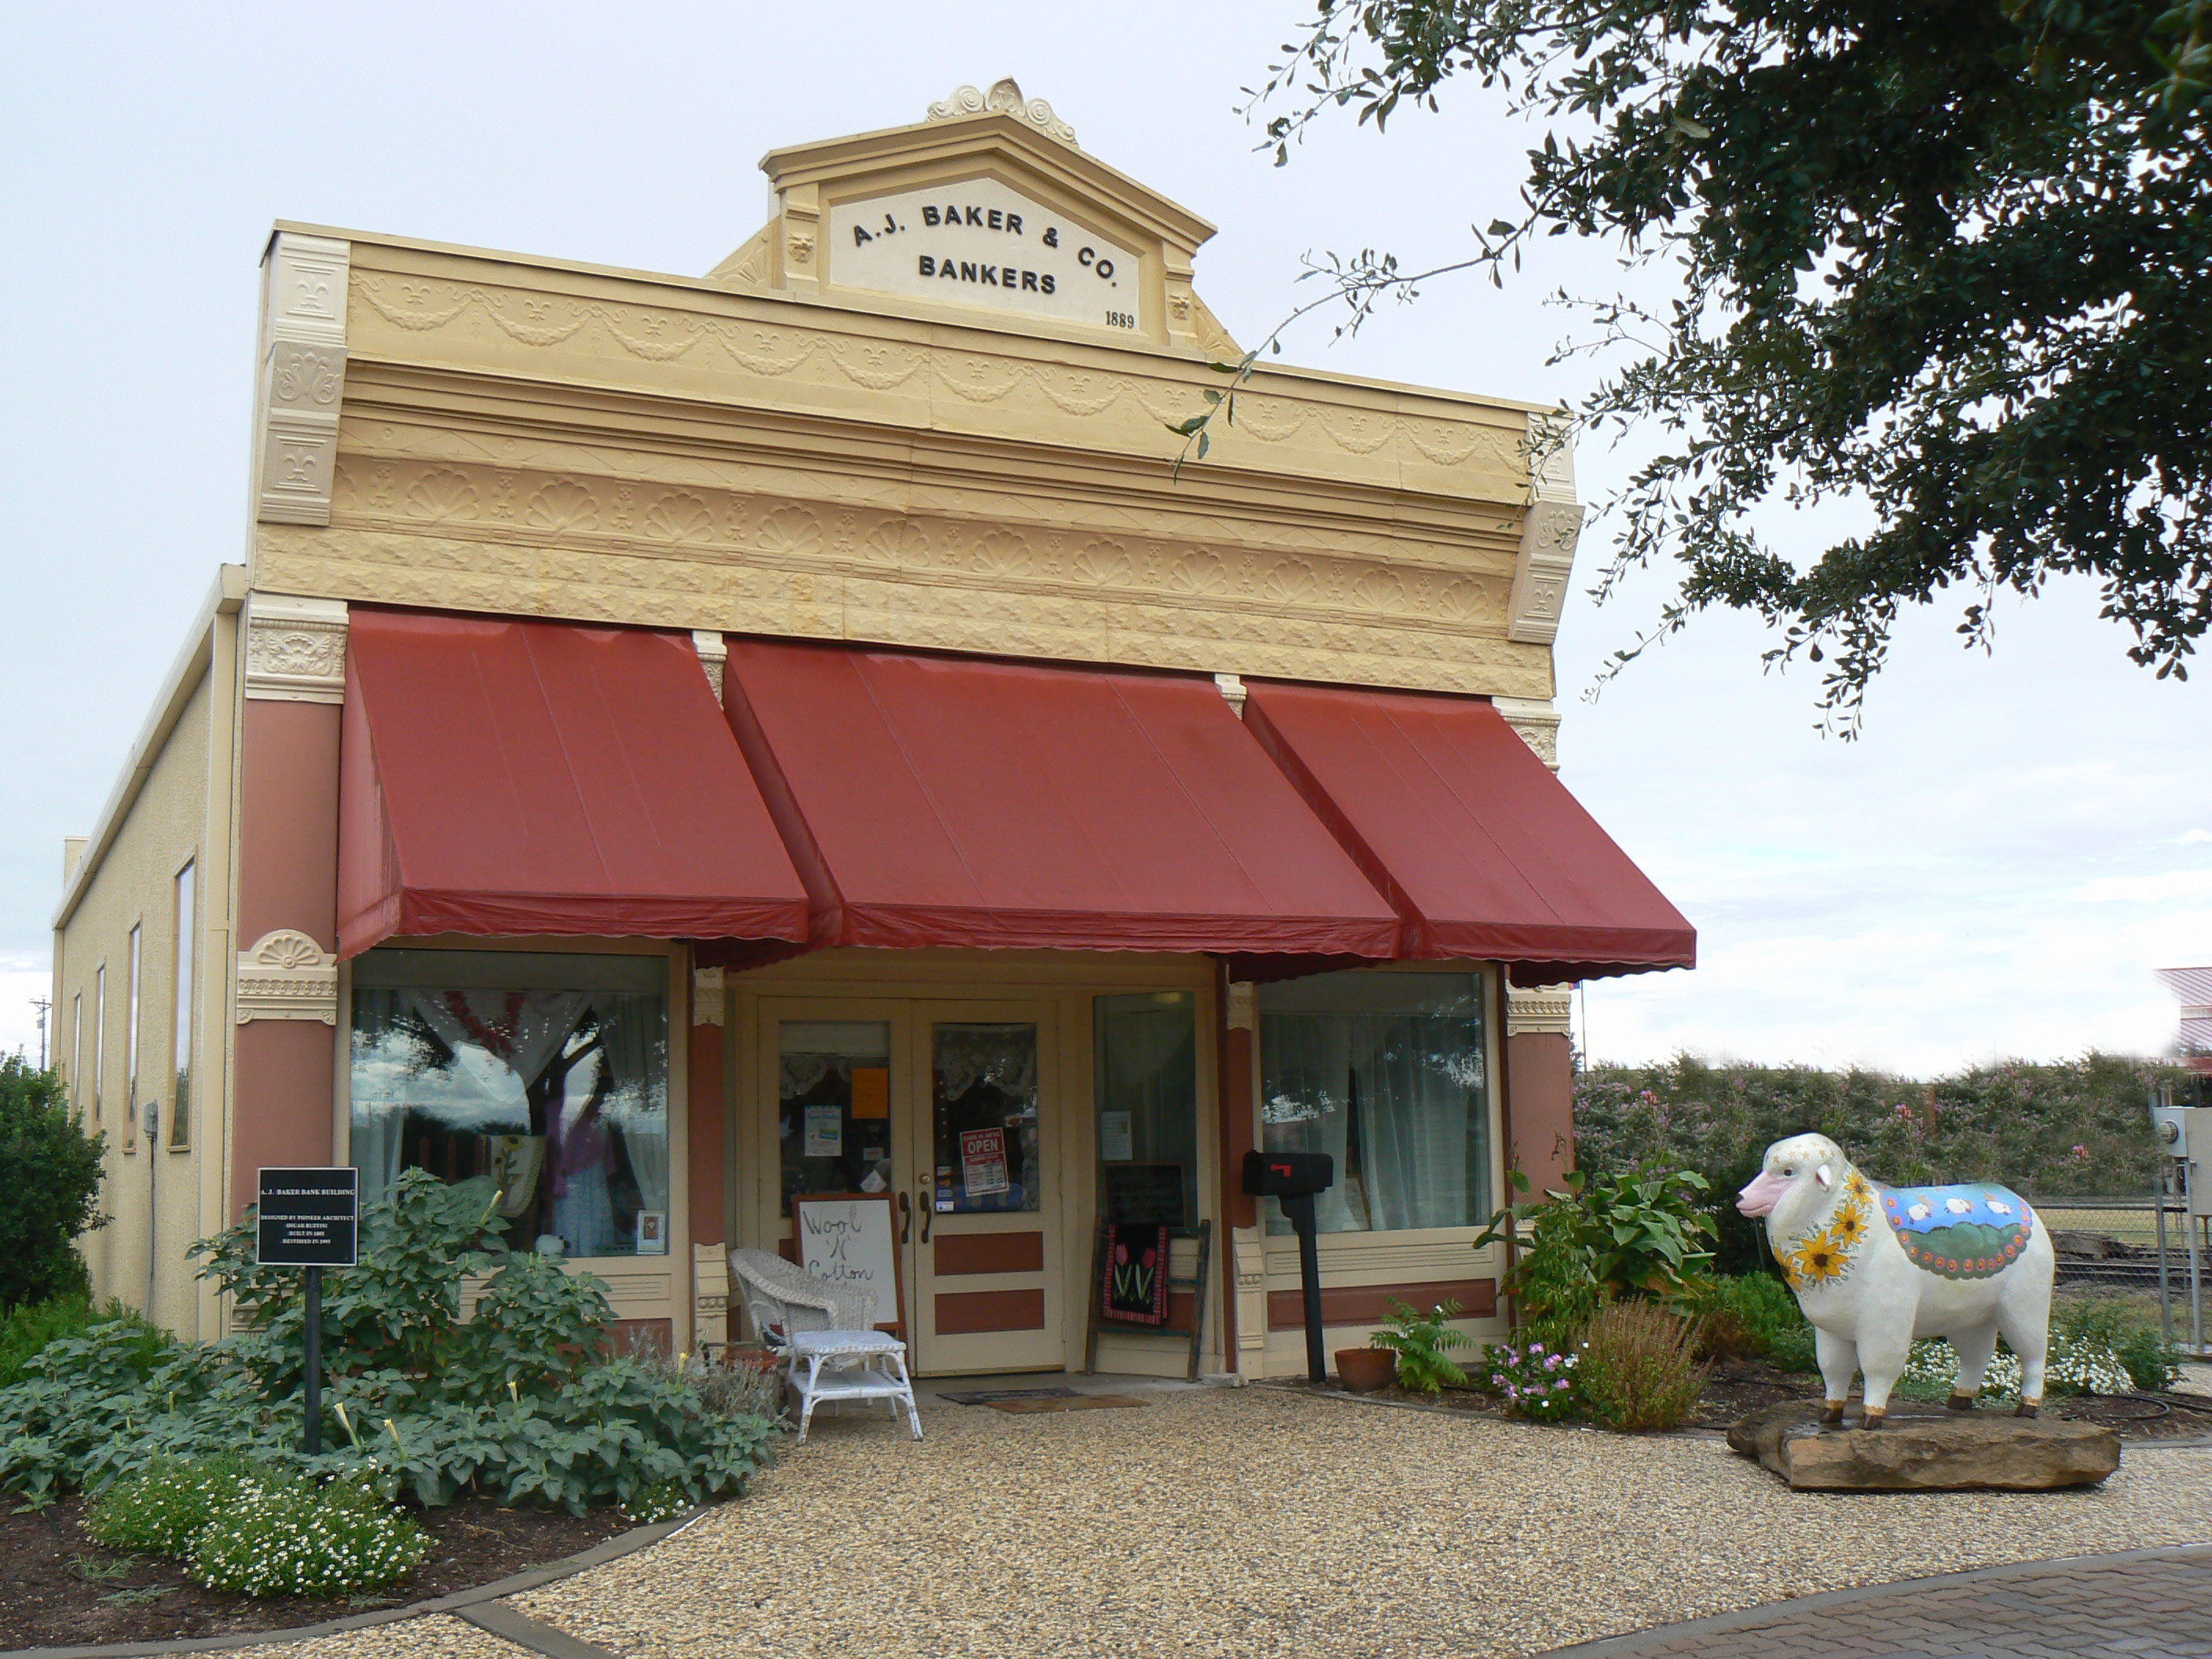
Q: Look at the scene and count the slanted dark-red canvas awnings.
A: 3